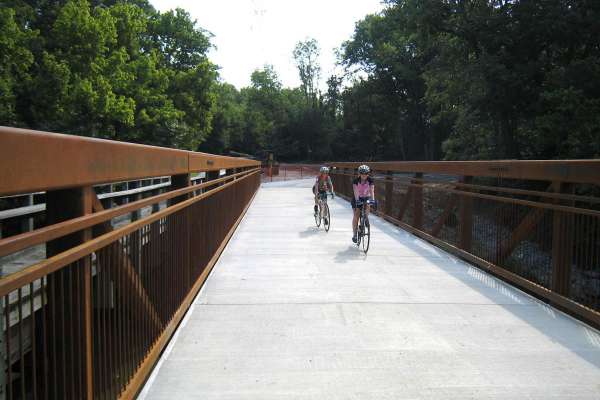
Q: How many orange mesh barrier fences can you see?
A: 1